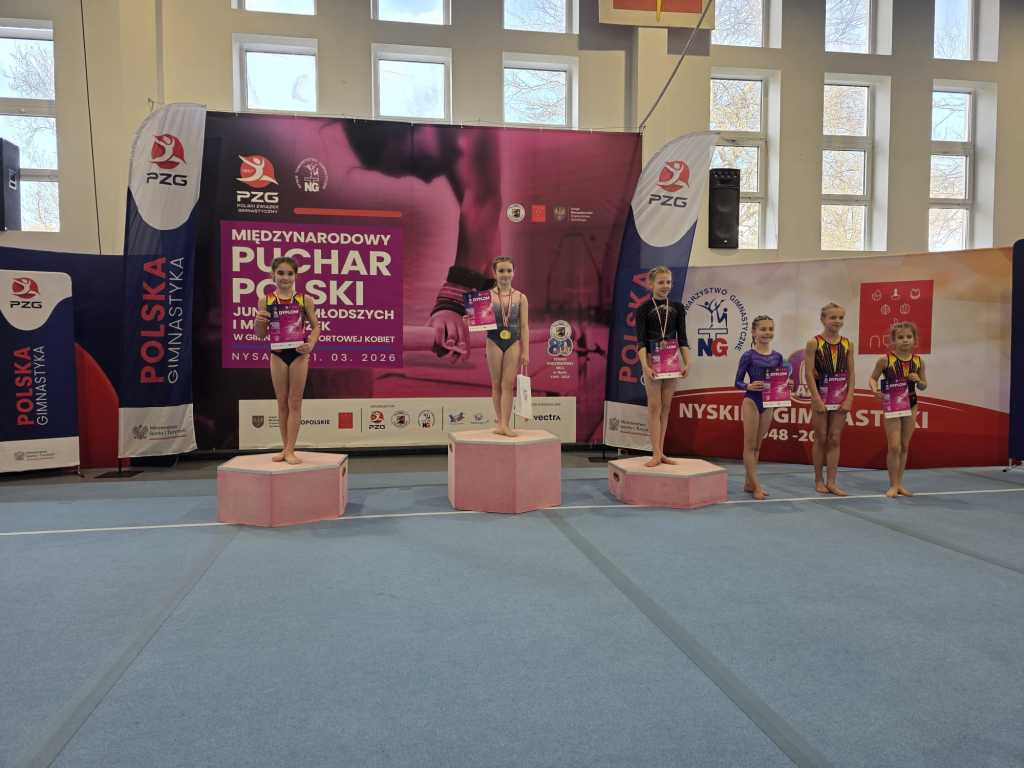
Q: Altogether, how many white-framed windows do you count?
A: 13